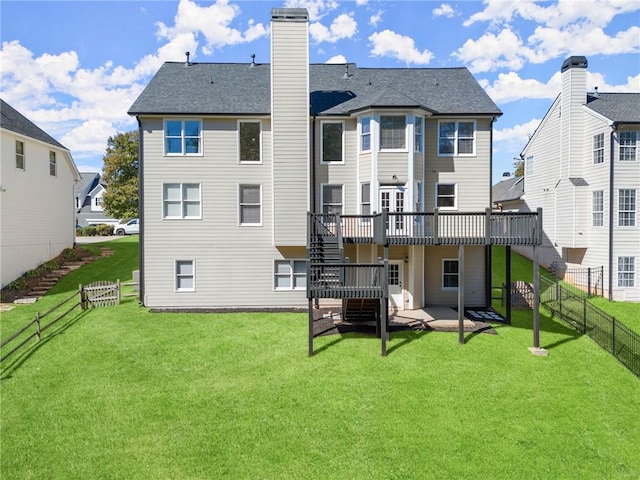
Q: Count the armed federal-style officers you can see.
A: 0